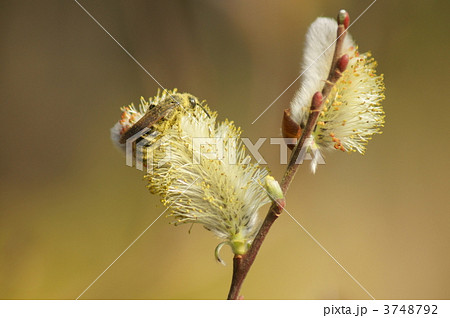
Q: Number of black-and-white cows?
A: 0